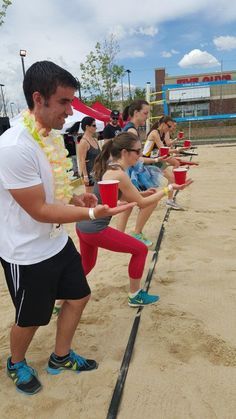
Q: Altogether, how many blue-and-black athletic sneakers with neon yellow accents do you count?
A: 2